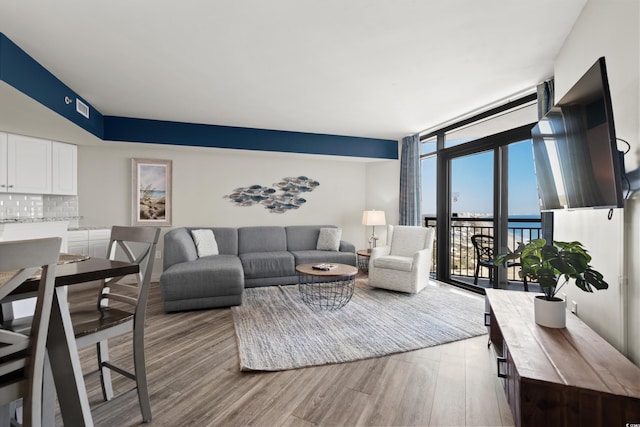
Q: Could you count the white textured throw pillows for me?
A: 2